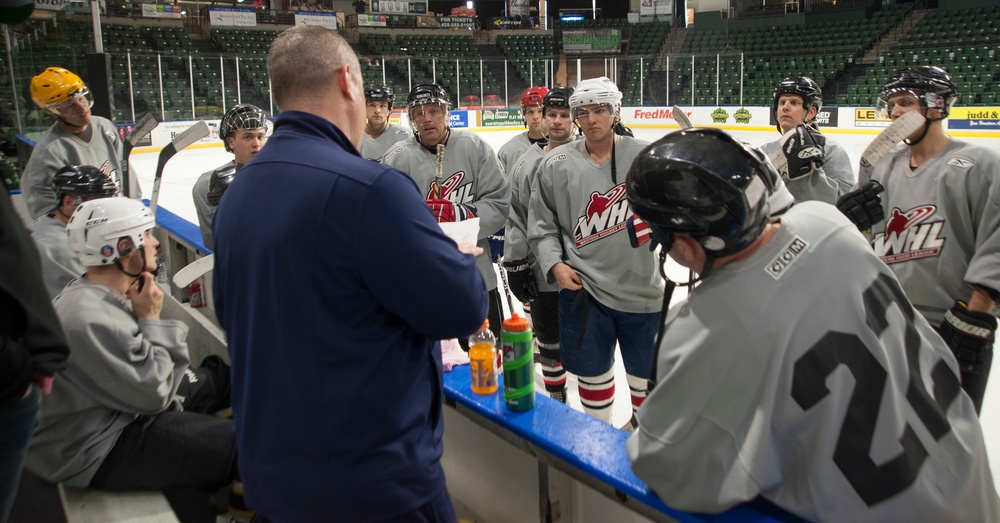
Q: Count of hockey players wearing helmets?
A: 12